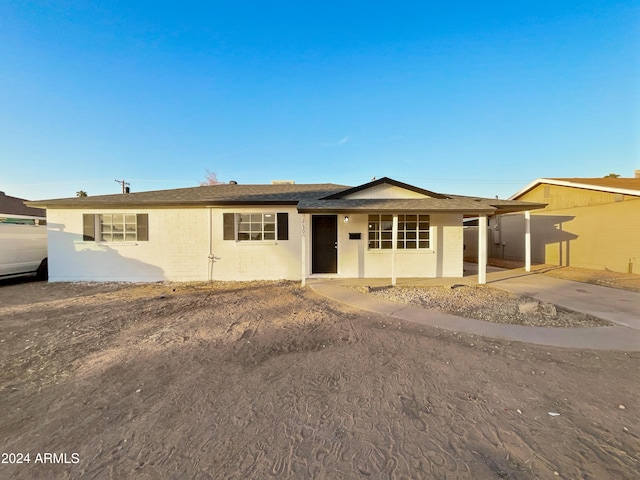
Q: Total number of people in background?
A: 0